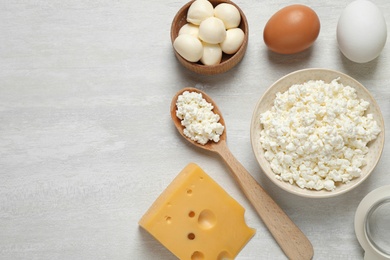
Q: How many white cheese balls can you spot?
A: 7